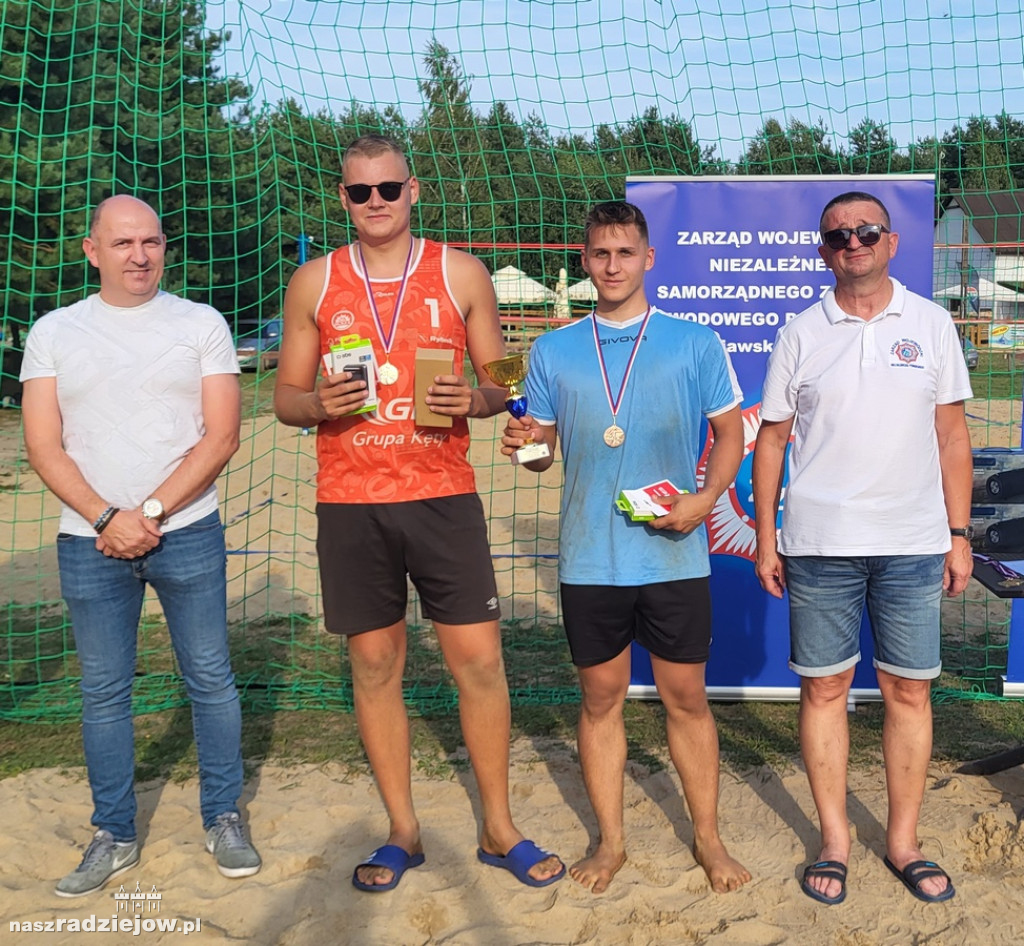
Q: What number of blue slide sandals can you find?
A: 2